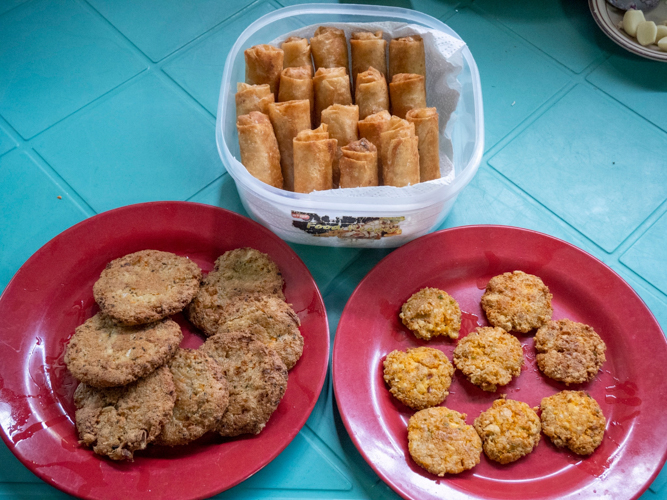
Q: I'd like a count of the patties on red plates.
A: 15